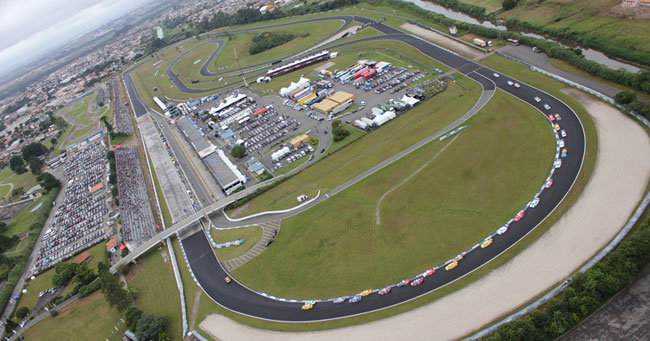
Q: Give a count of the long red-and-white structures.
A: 1